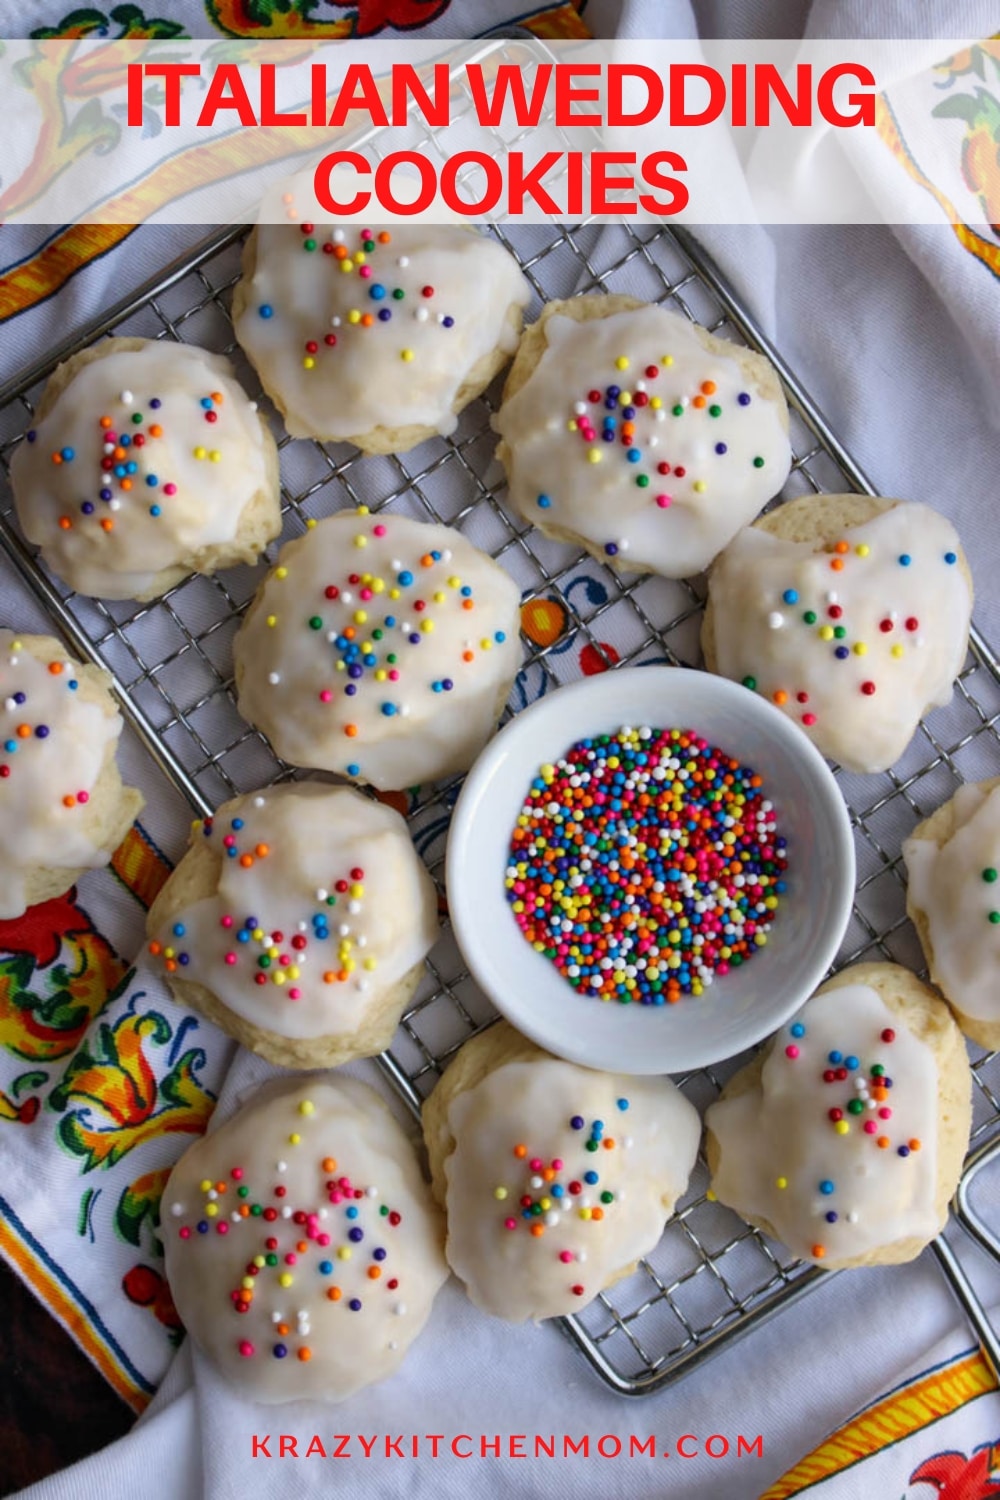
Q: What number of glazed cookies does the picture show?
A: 11